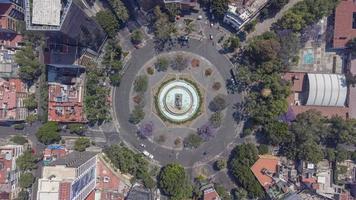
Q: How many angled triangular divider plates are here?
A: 0